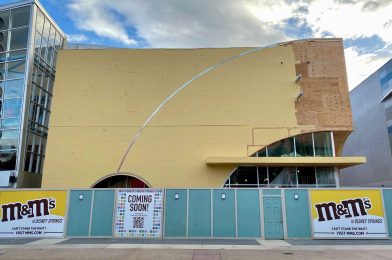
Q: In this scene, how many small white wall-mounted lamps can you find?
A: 4